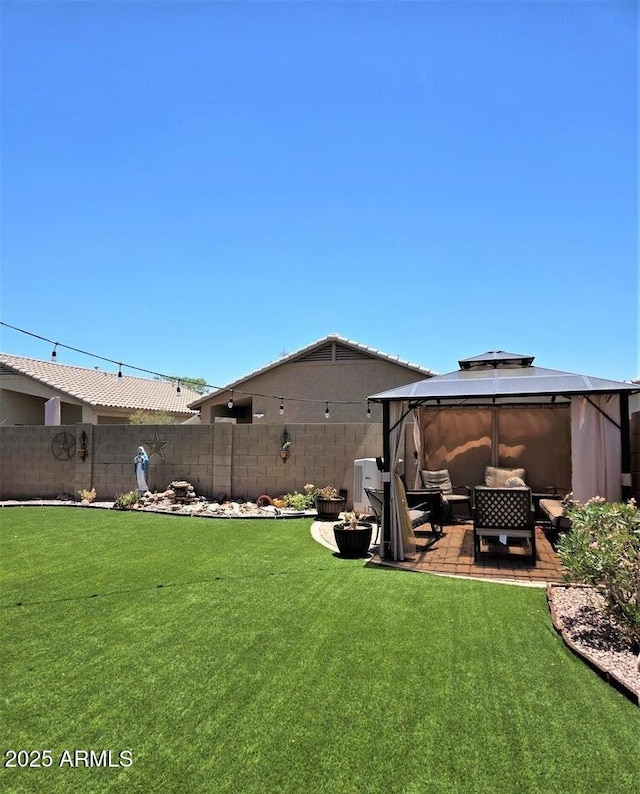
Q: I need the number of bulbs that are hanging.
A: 7